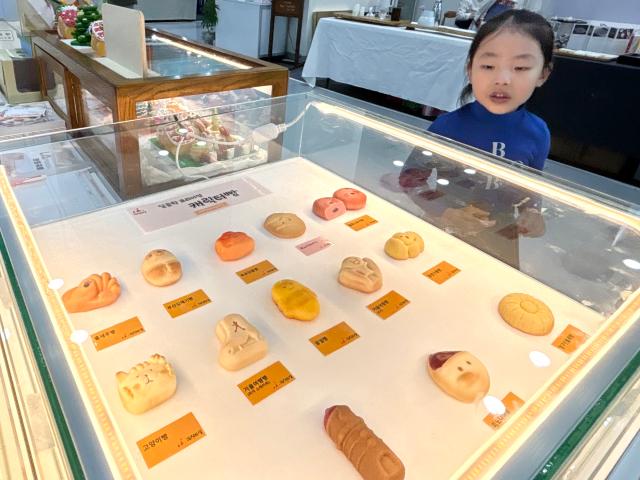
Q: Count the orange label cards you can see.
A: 11